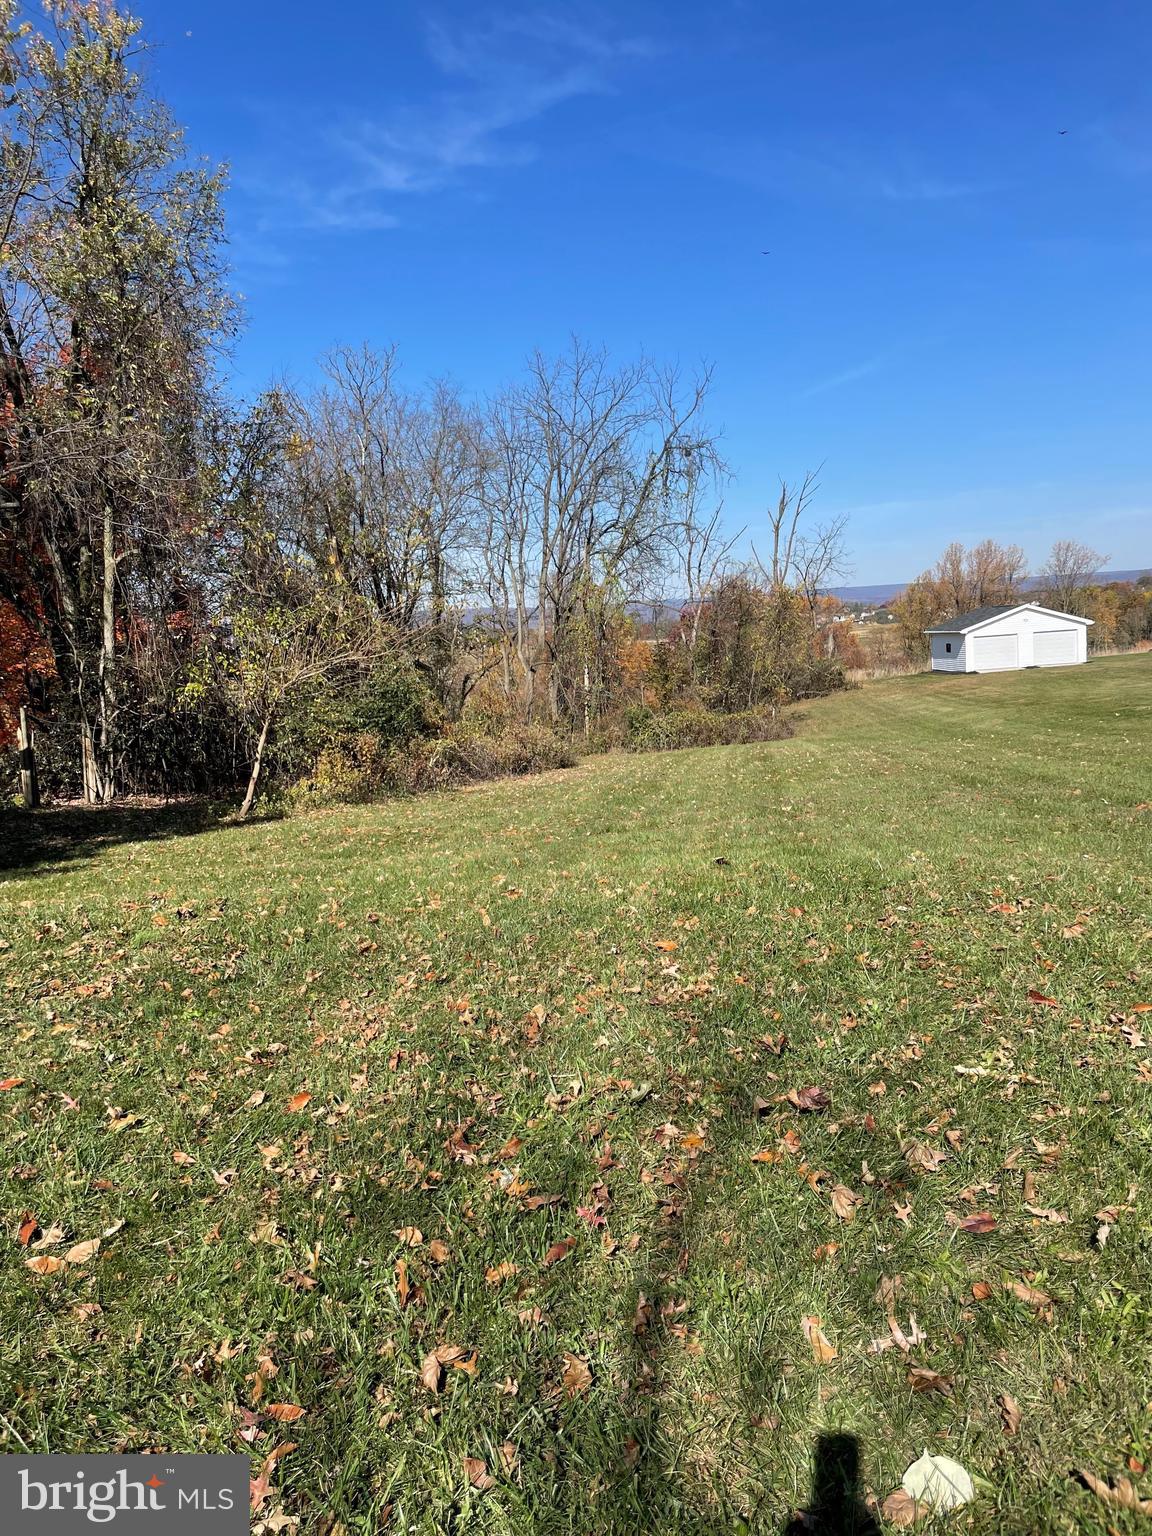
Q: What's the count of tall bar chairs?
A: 0